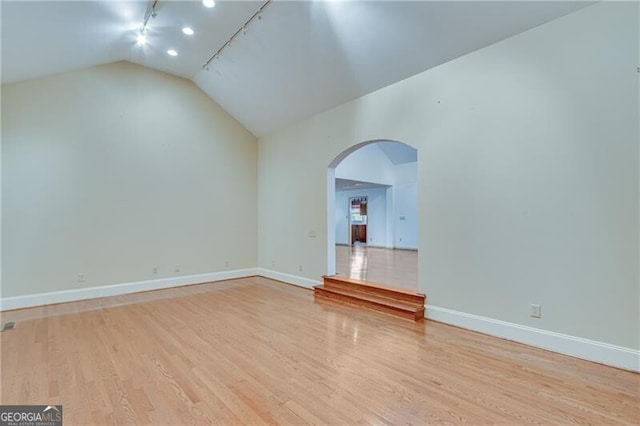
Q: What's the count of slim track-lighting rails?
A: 2